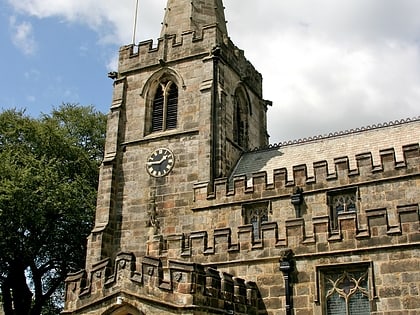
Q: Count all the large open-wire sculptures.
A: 0